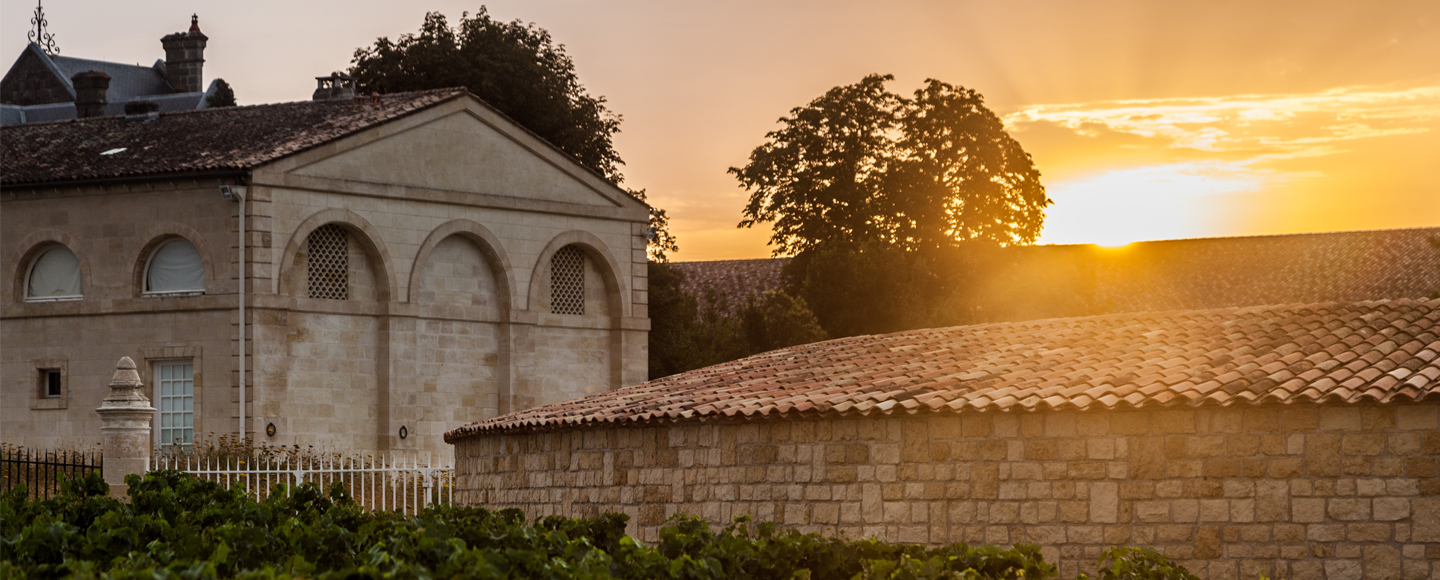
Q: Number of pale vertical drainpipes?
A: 1